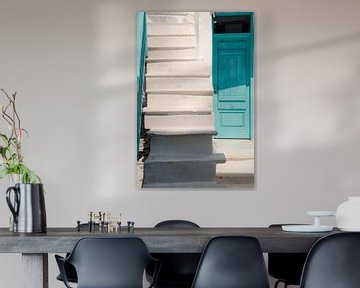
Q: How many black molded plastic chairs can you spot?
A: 6